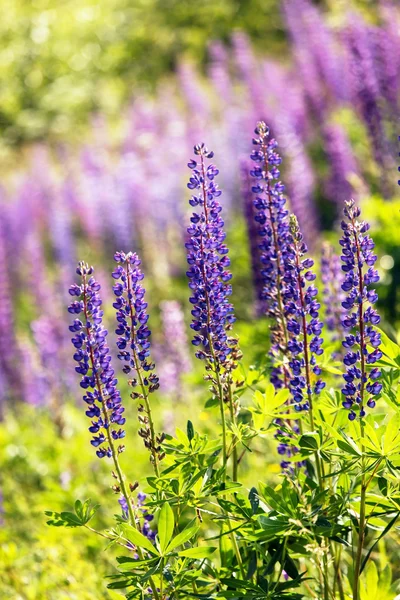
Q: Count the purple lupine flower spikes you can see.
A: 6